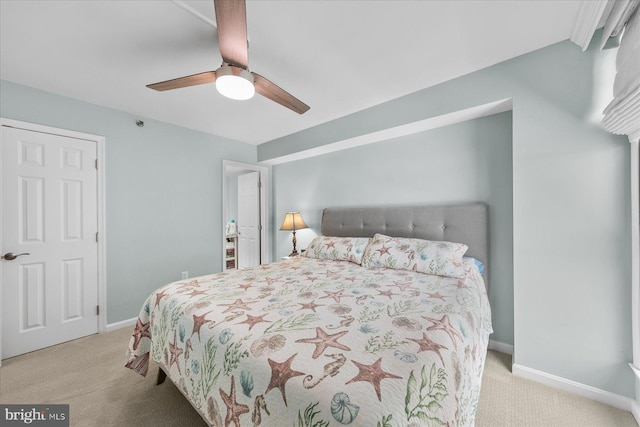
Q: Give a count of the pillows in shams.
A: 2